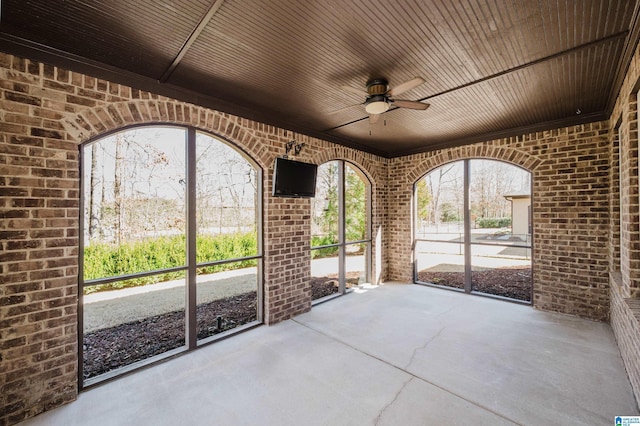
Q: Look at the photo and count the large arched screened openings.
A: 3